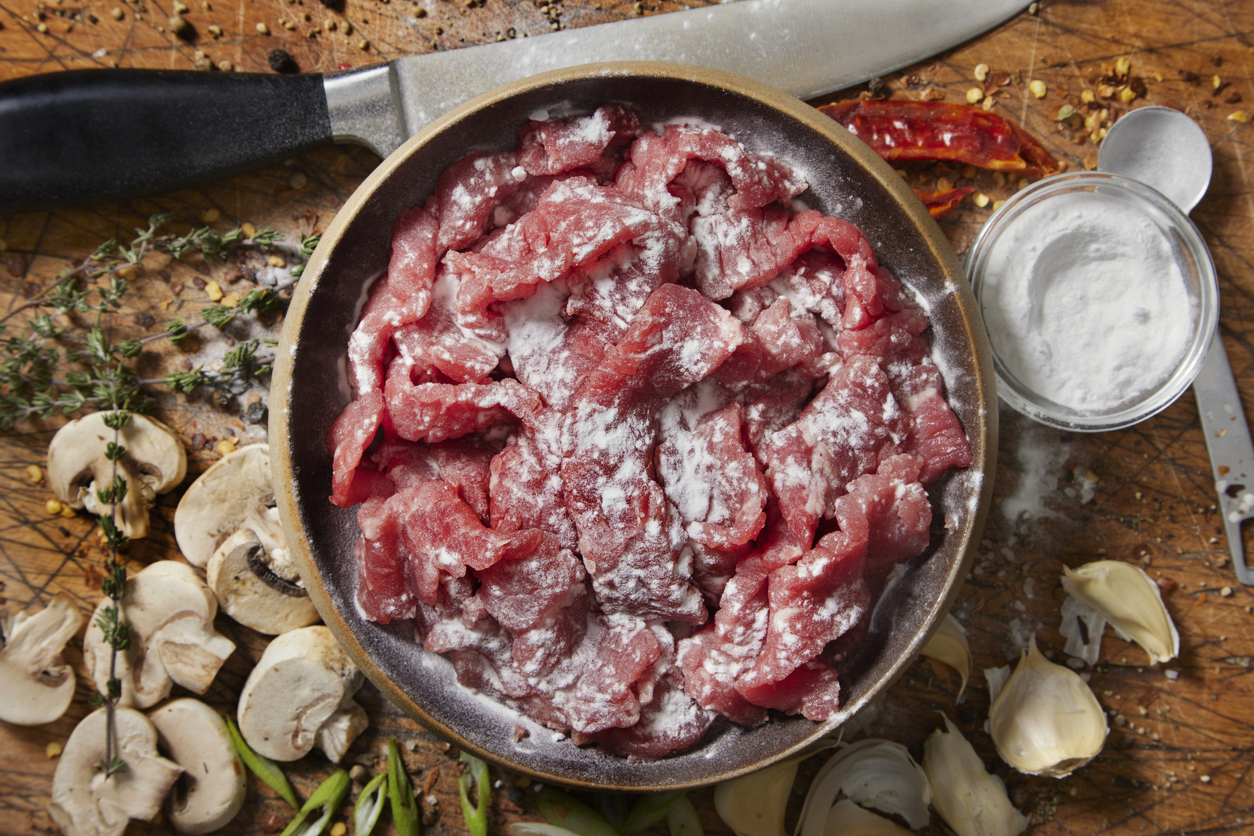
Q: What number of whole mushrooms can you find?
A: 0